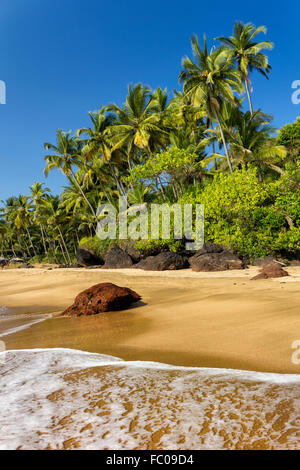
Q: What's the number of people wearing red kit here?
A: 0